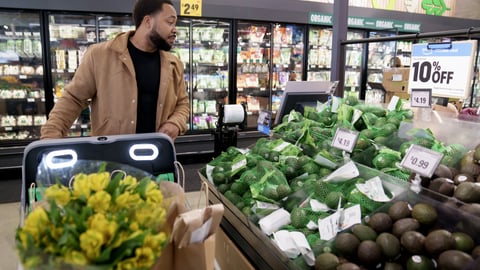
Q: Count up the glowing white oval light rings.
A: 2